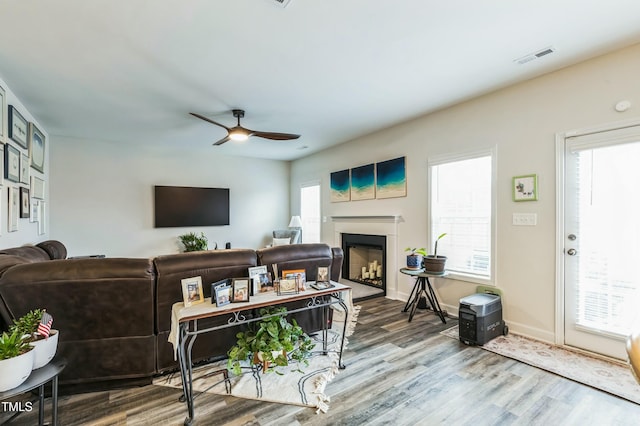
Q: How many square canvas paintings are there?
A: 3